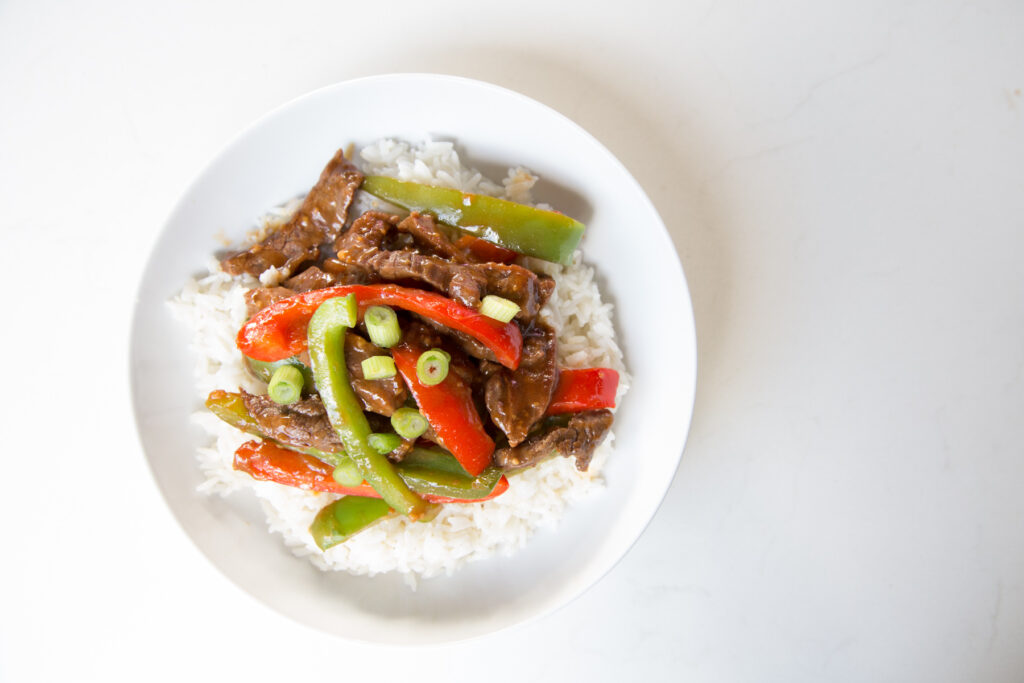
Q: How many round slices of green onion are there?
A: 8